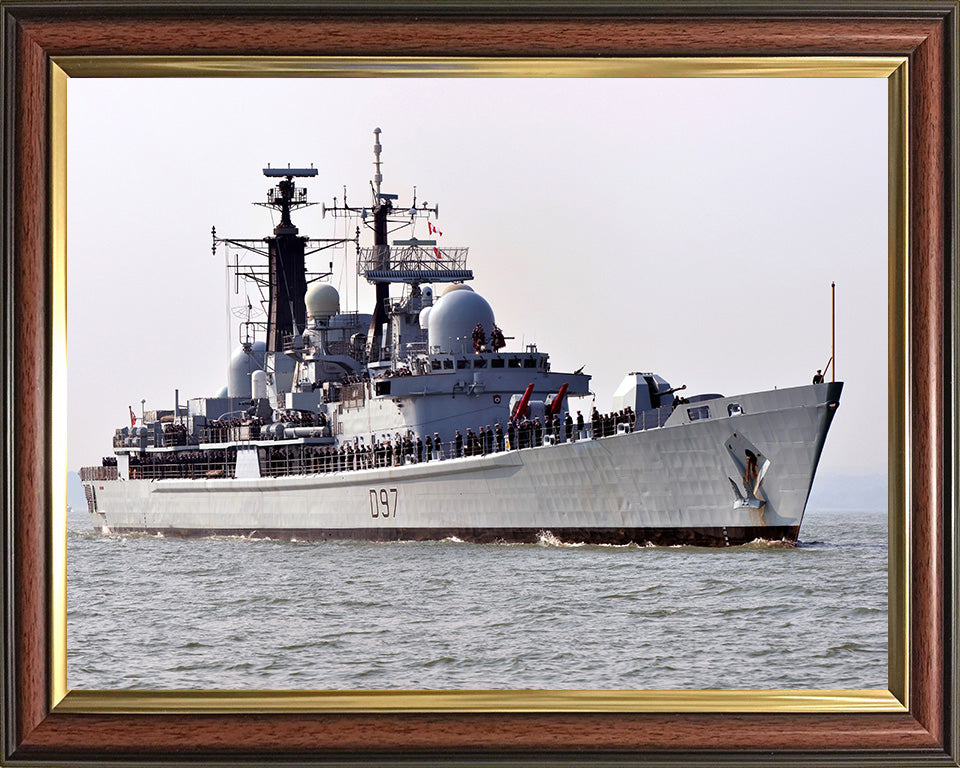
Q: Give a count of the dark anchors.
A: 1